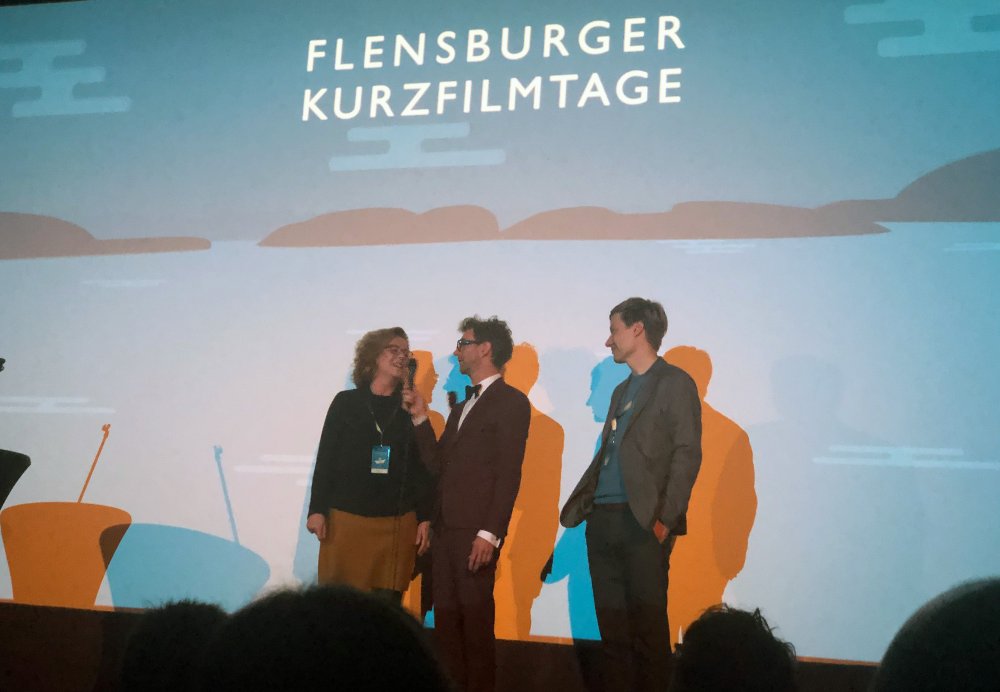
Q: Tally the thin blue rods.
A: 1